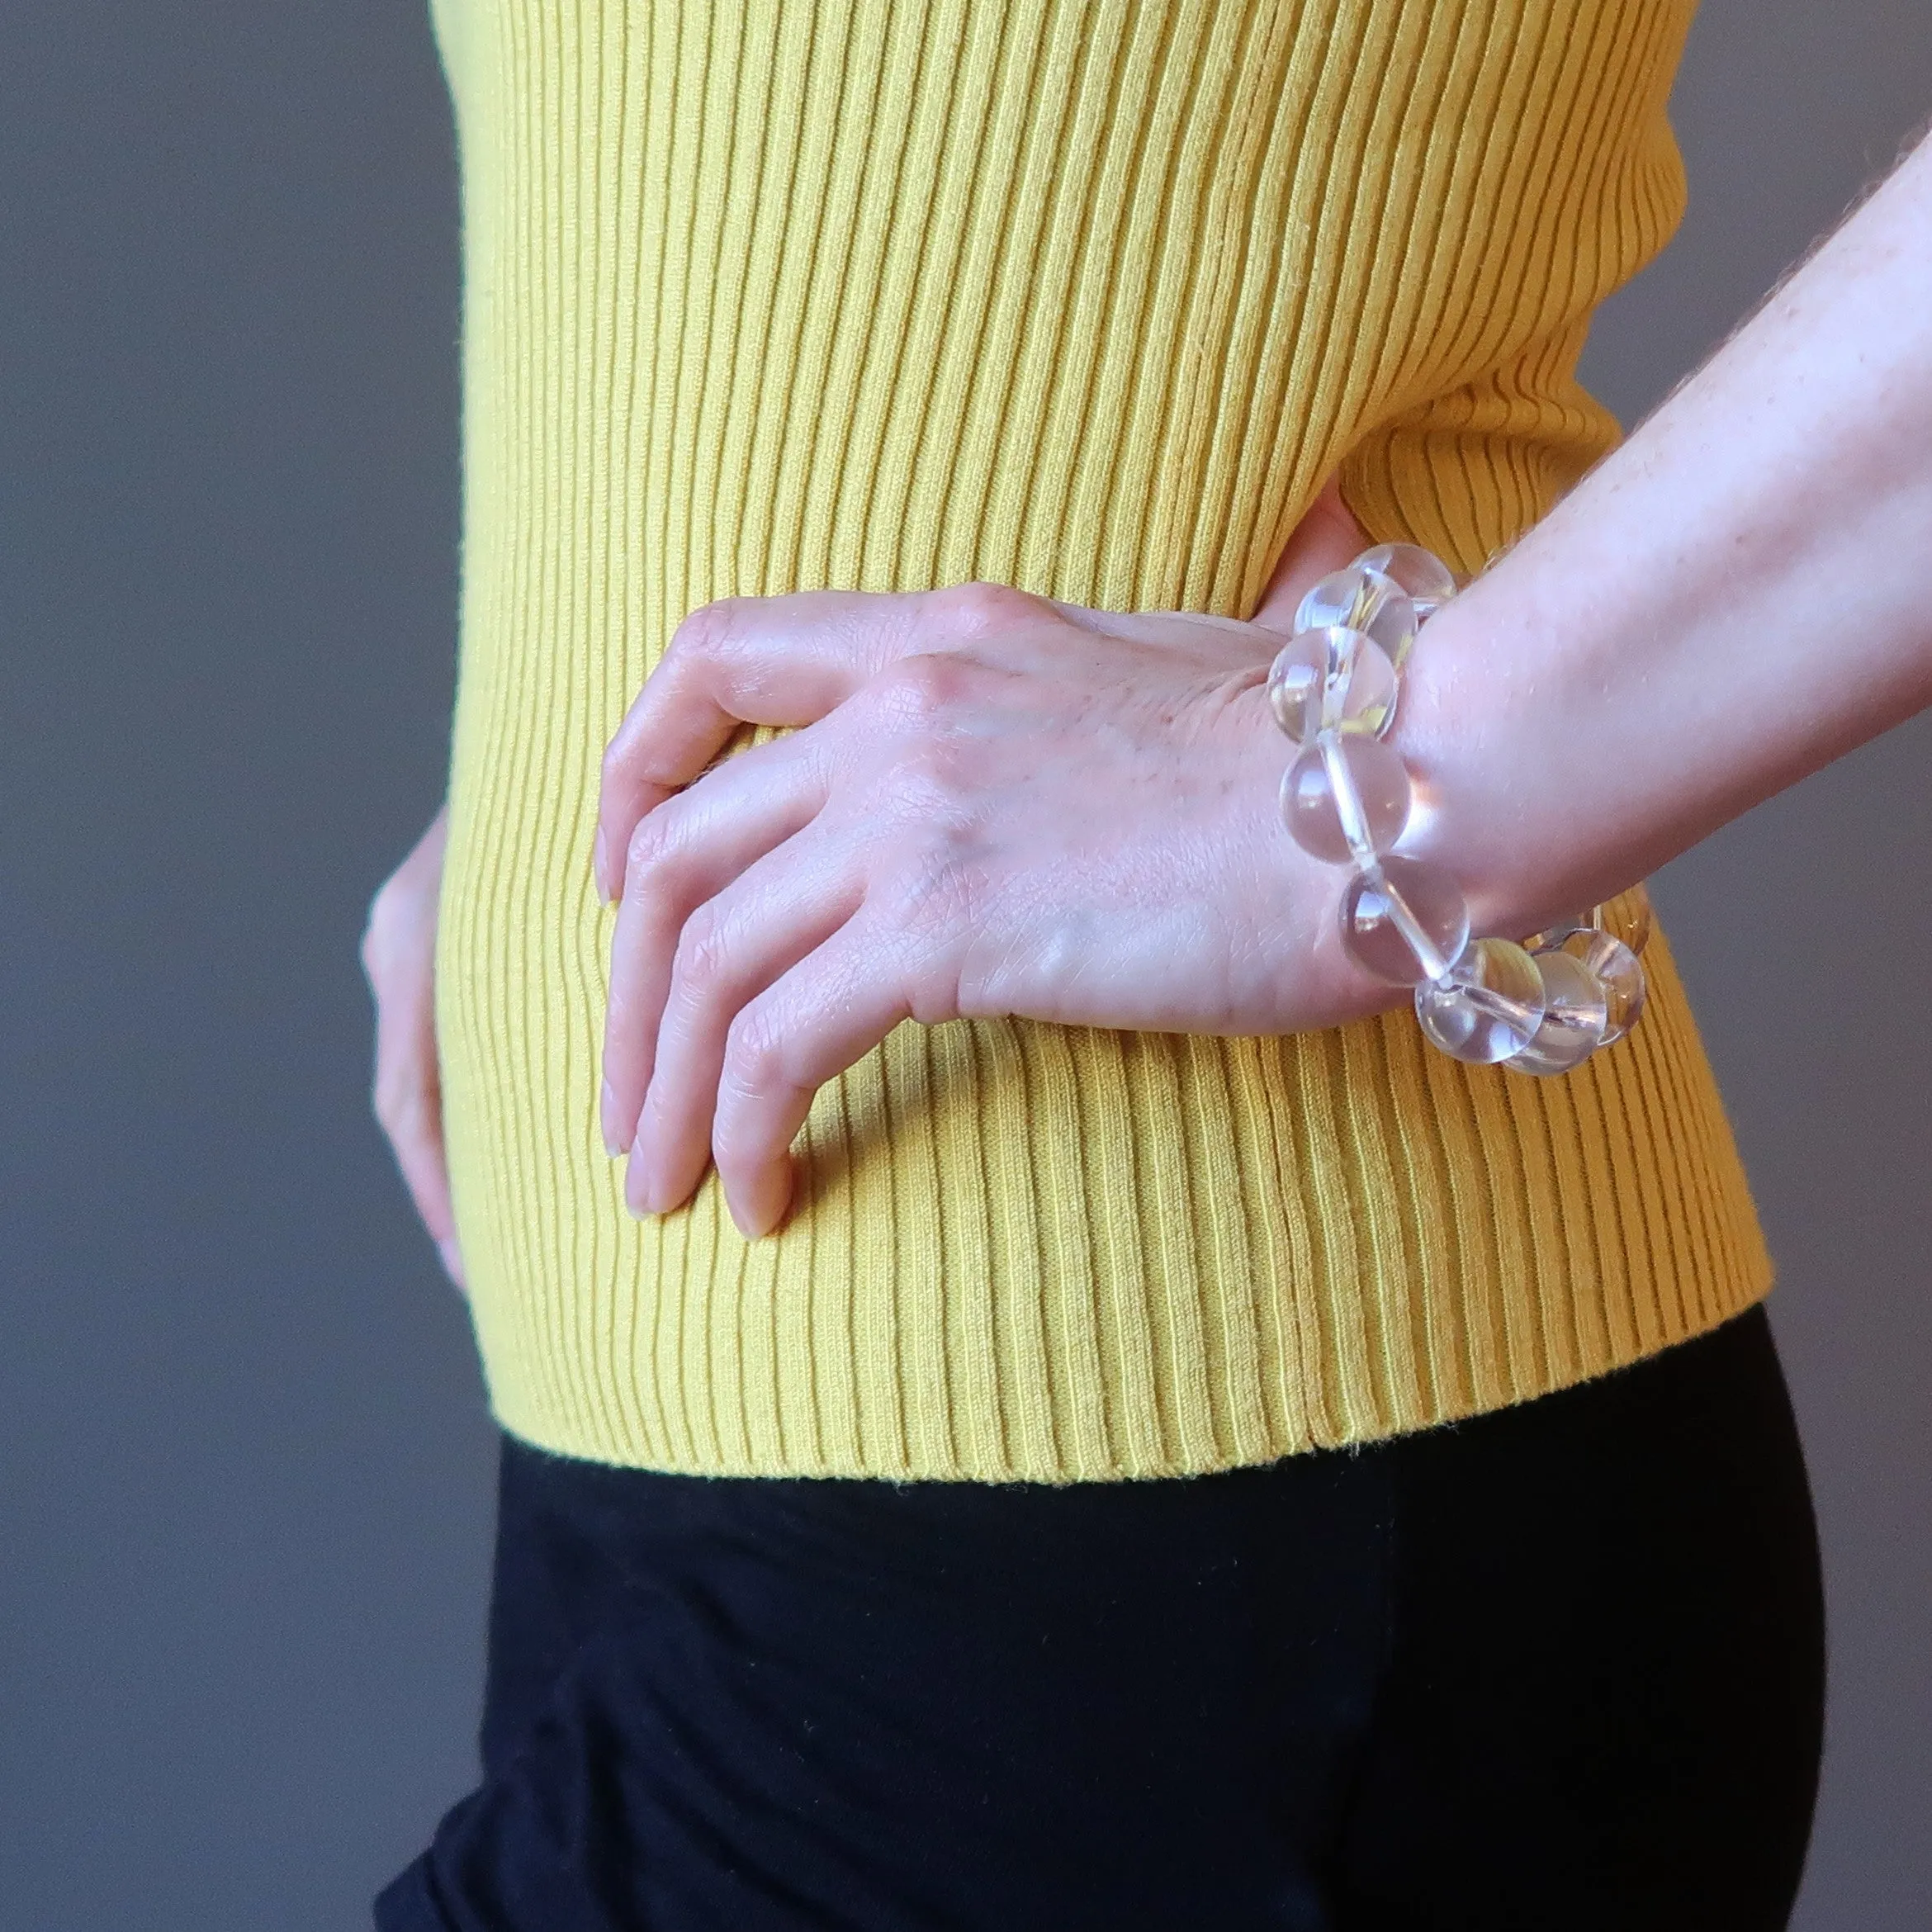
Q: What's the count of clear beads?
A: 9